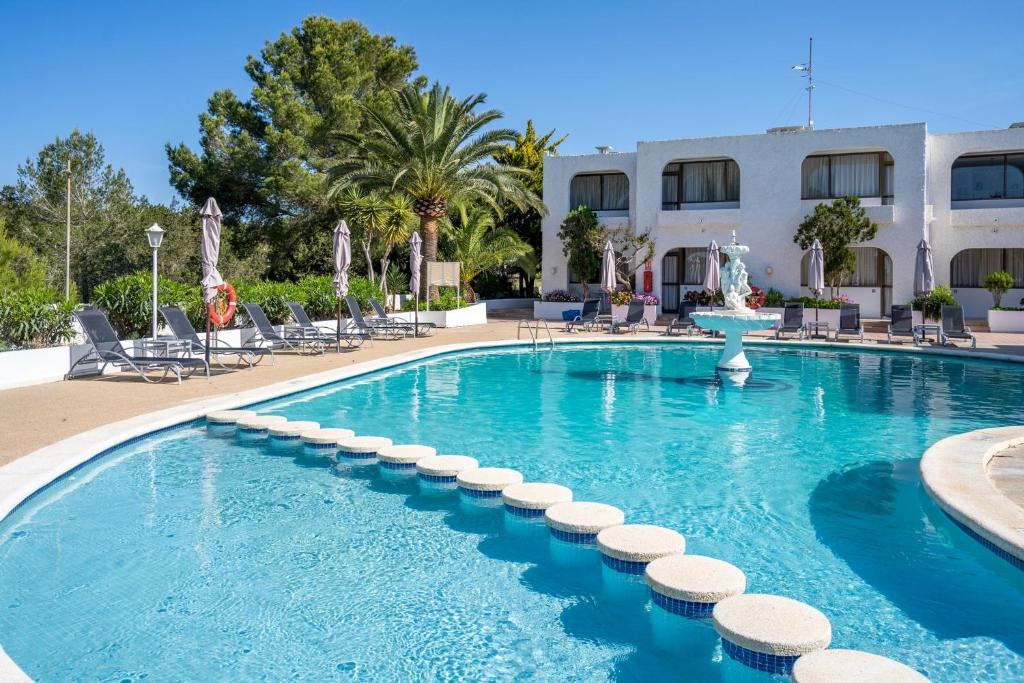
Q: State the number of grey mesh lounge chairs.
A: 13